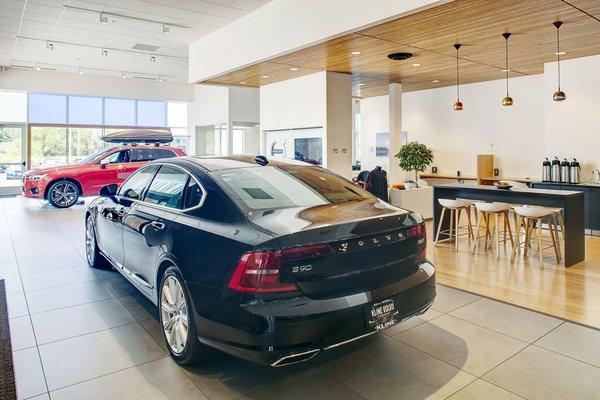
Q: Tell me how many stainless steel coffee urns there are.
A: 4